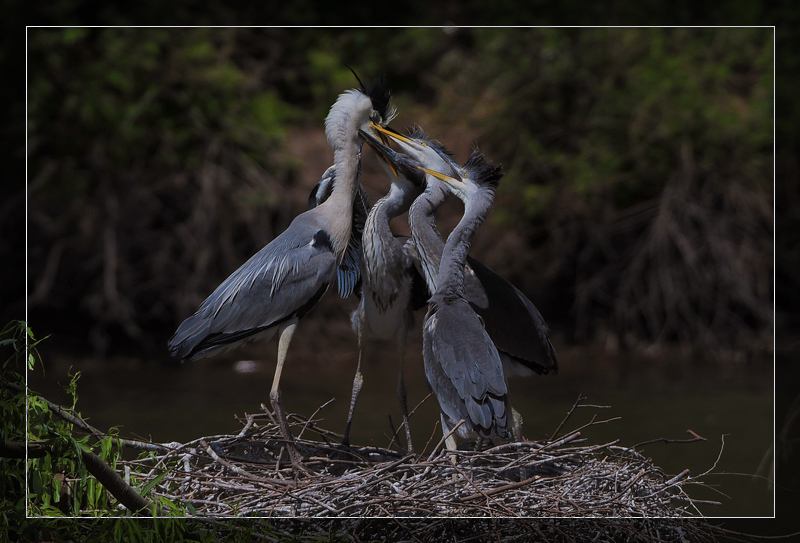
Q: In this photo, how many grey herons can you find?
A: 4